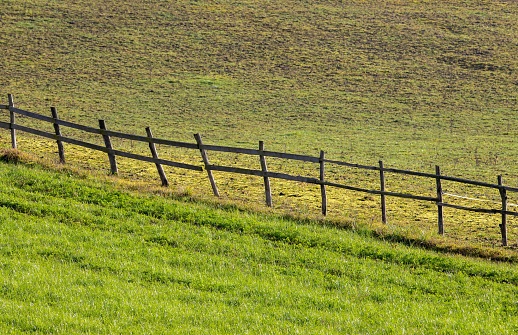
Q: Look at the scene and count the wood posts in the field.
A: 10